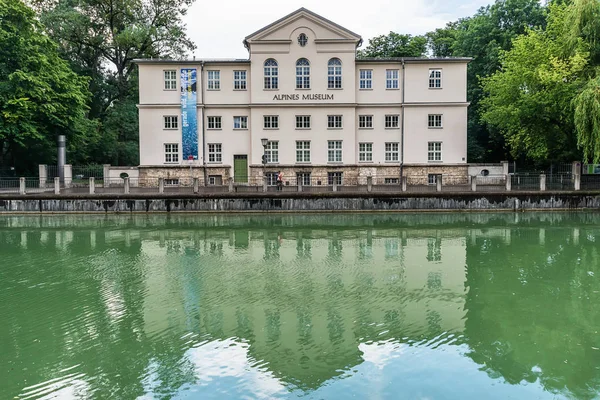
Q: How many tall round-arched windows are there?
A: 3